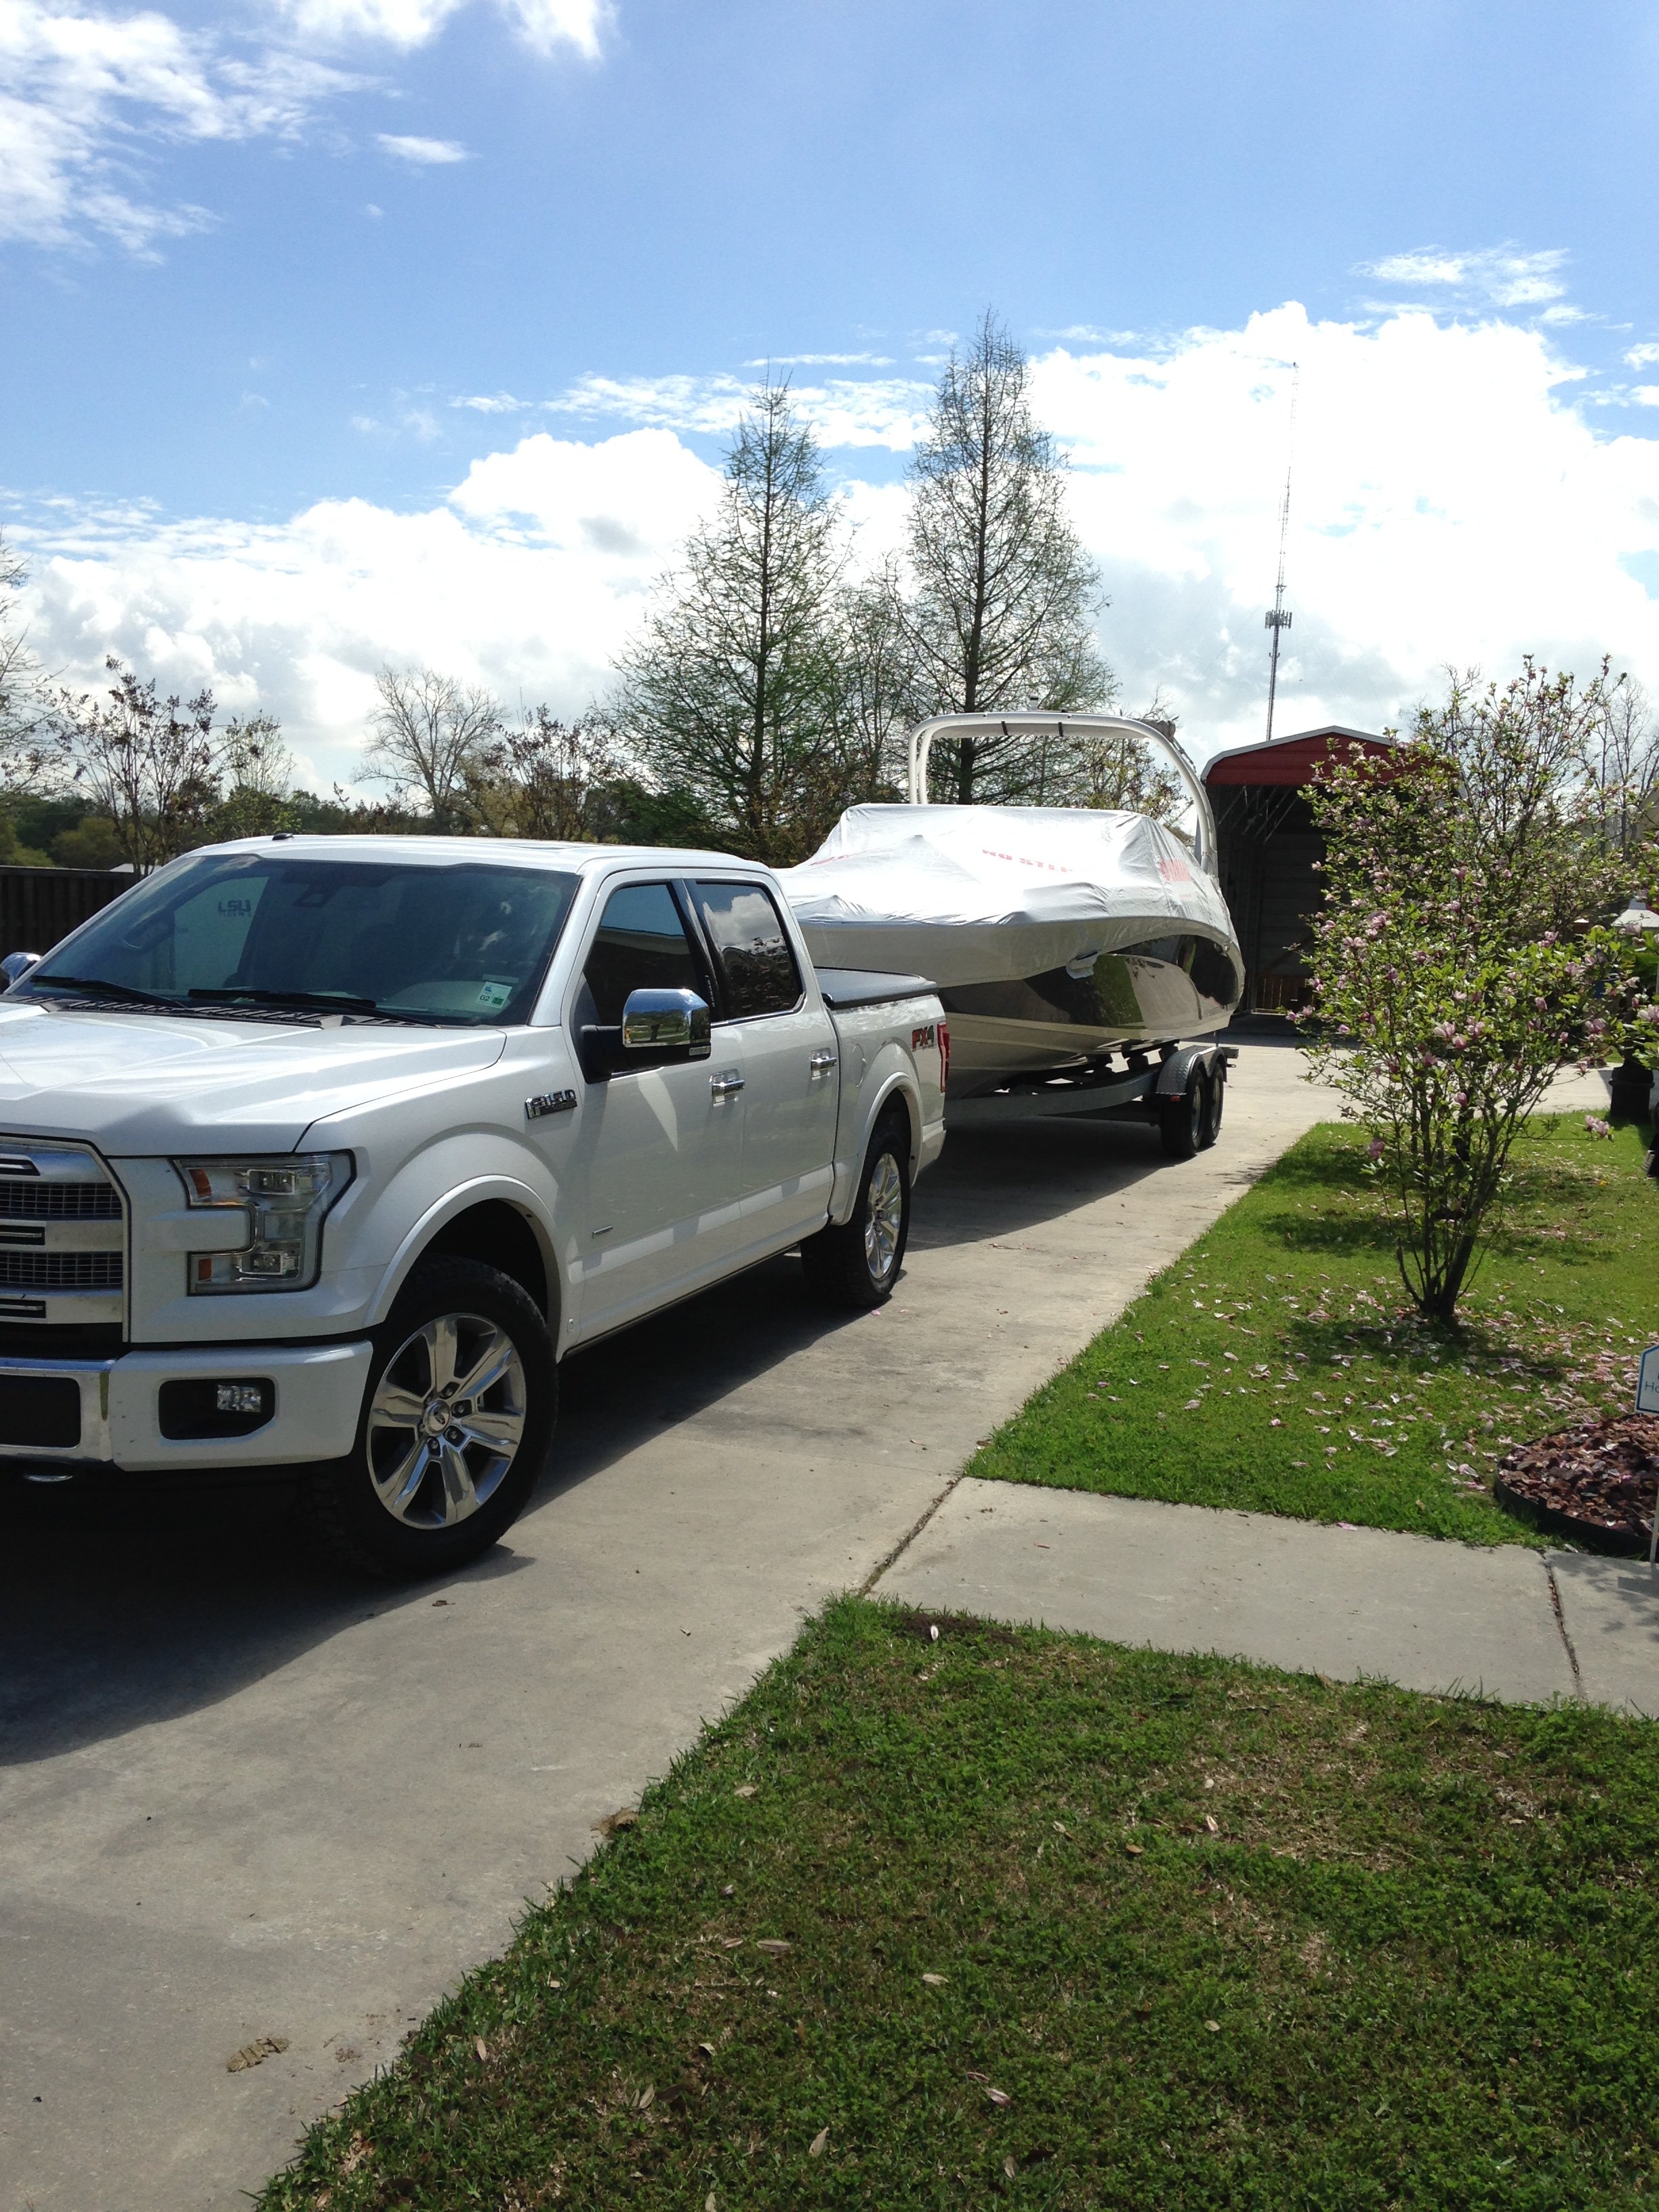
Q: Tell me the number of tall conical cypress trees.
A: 2